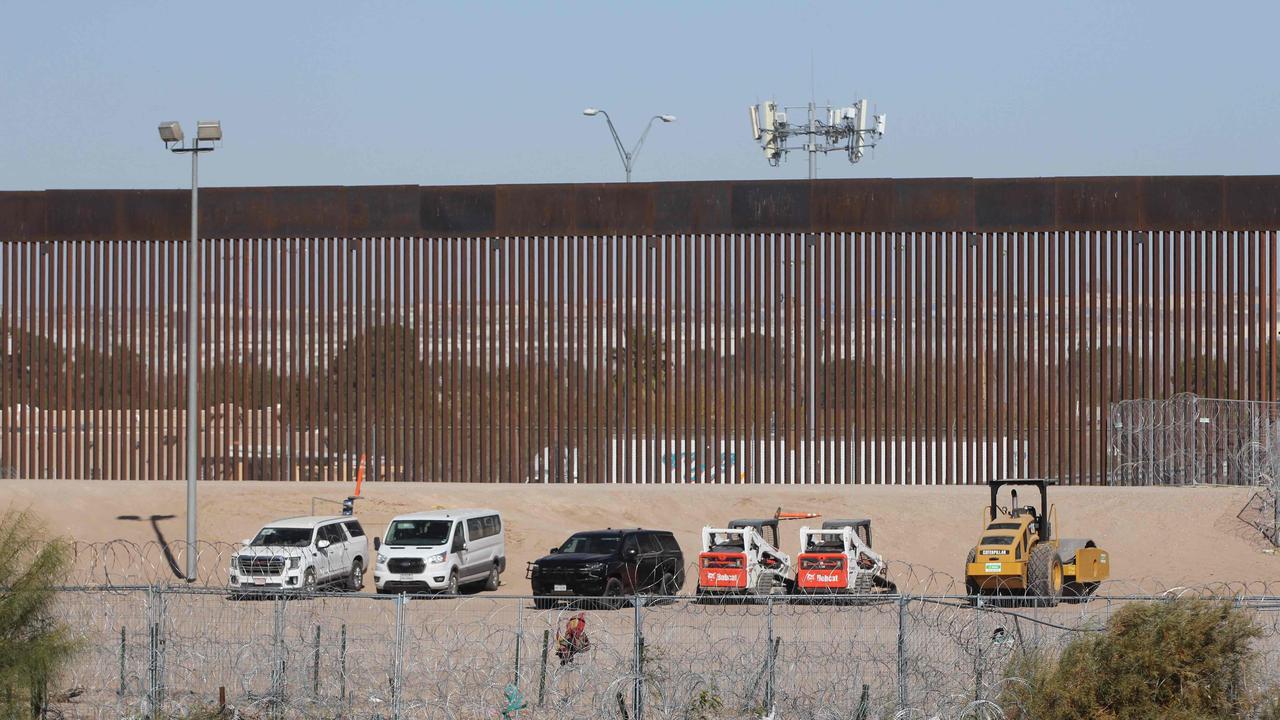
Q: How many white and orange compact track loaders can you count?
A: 2